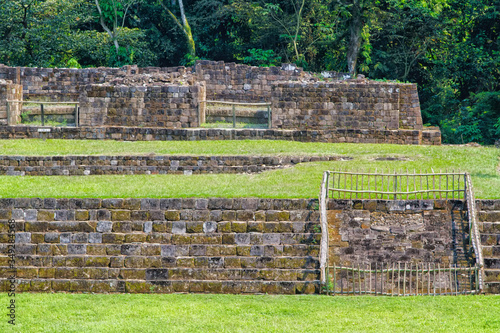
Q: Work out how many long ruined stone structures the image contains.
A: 3